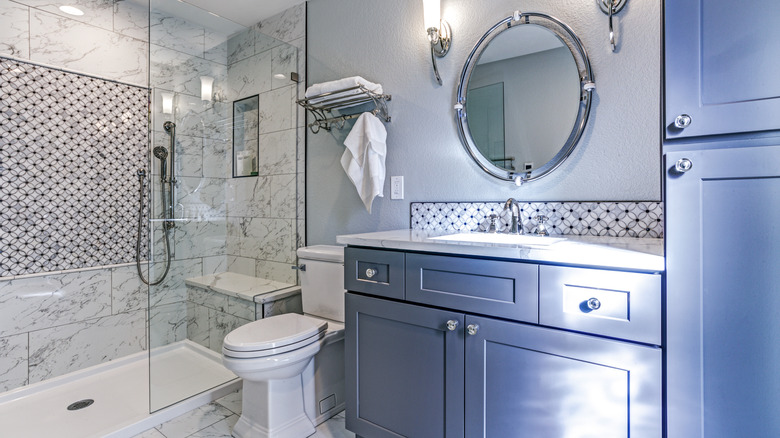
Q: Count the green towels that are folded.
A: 0